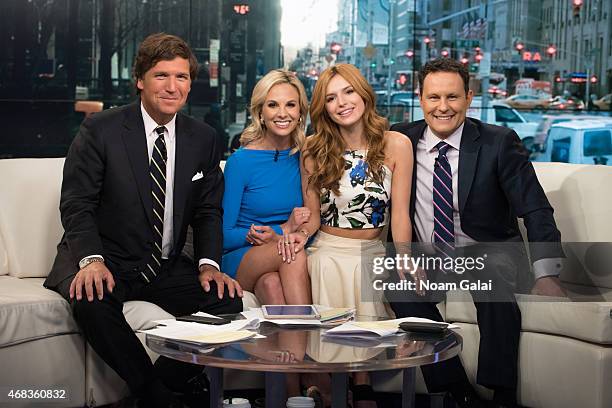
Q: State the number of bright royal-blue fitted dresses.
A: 1